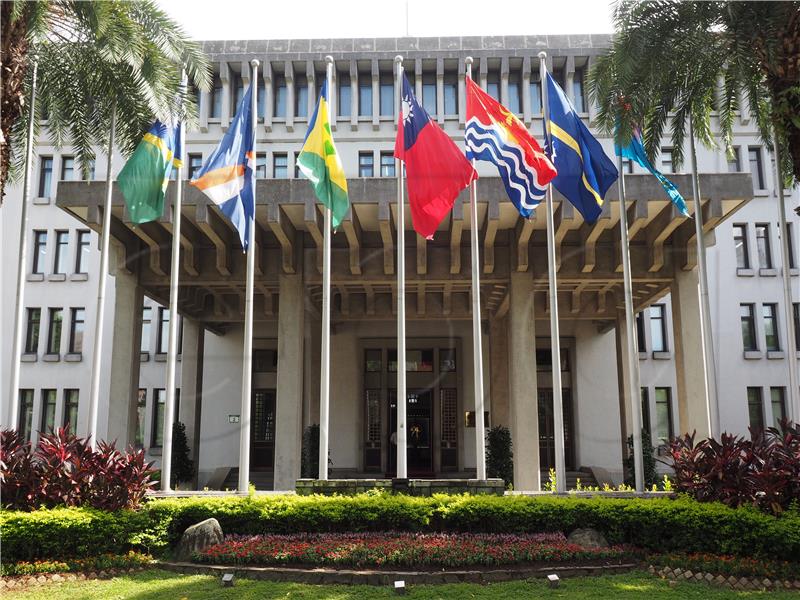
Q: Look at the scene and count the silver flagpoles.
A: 11